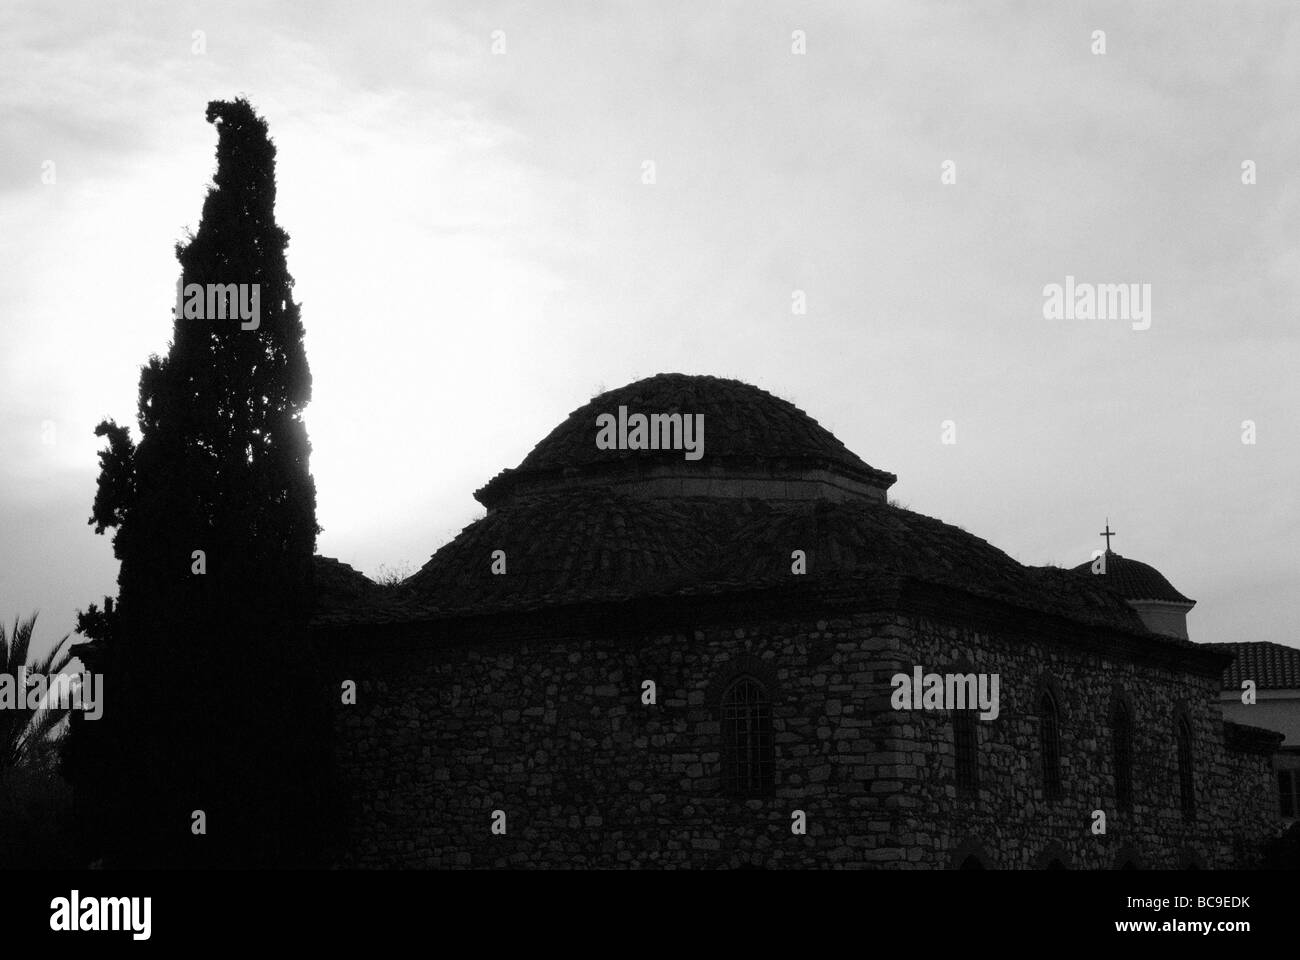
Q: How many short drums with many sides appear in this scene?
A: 1